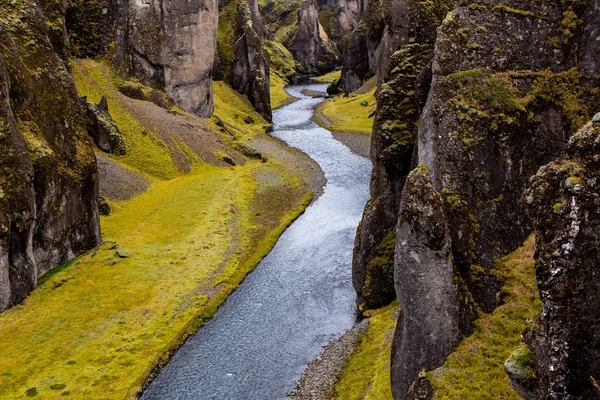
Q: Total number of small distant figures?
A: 0